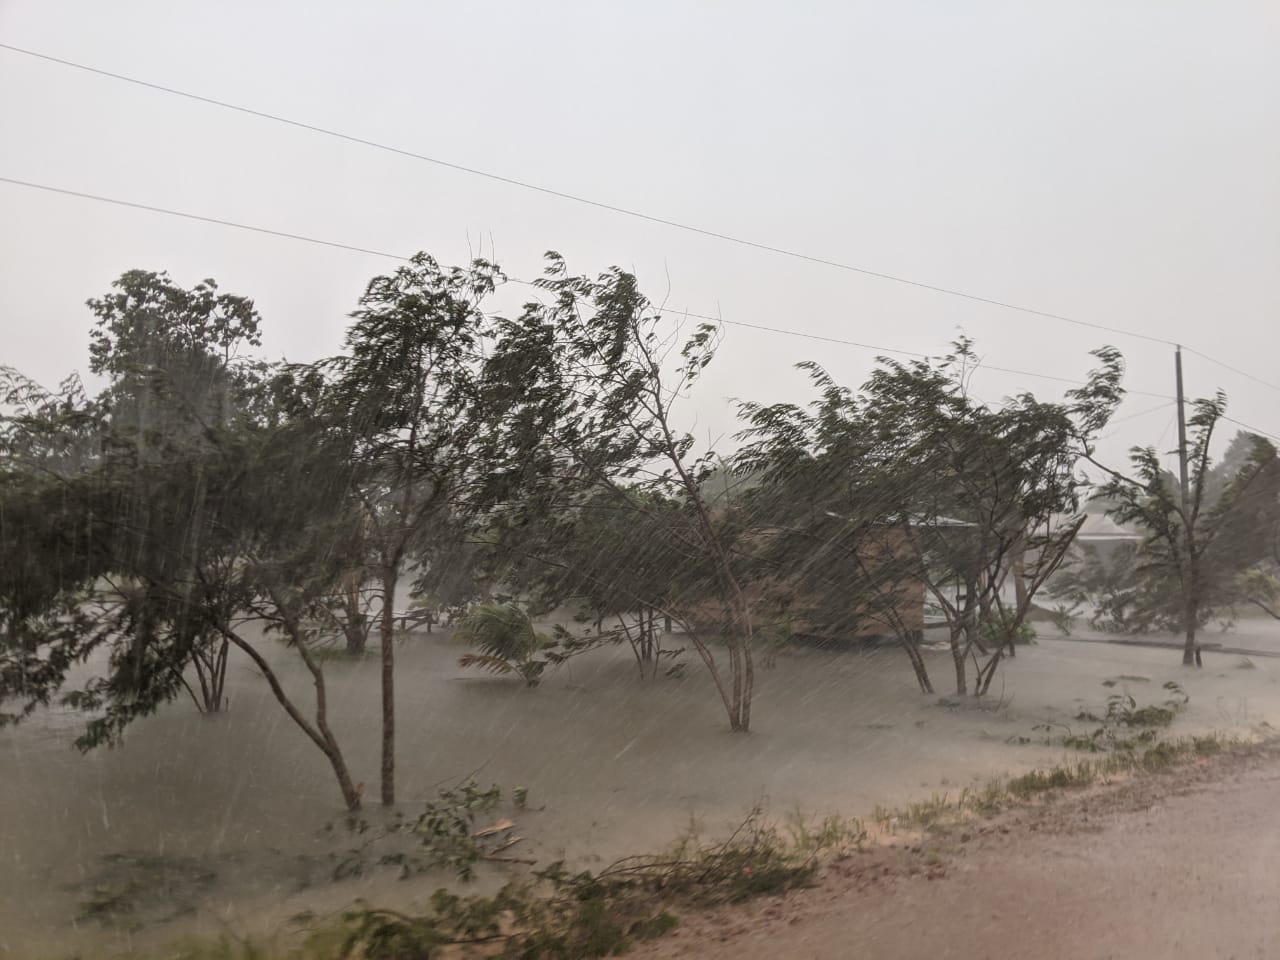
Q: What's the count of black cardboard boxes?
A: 0